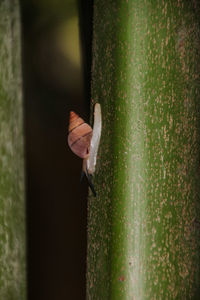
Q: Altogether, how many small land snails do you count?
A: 1